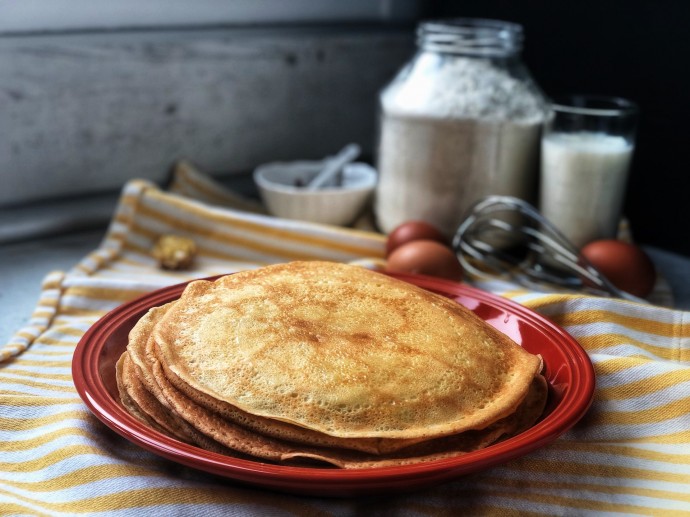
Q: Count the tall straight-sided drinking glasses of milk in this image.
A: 1